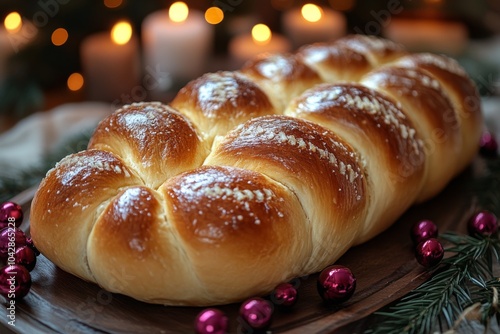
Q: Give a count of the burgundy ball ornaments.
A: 13